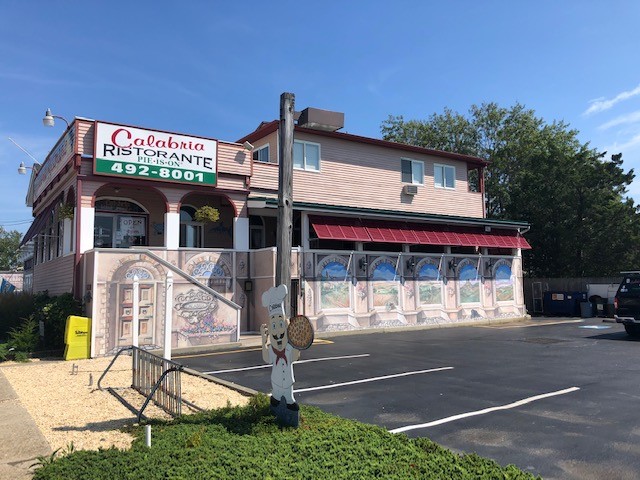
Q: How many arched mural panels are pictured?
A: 5